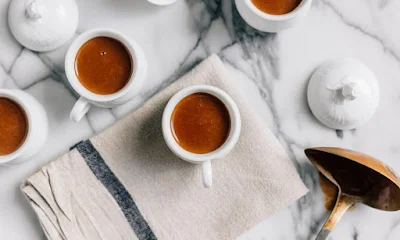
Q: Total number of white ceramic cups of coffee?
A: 4